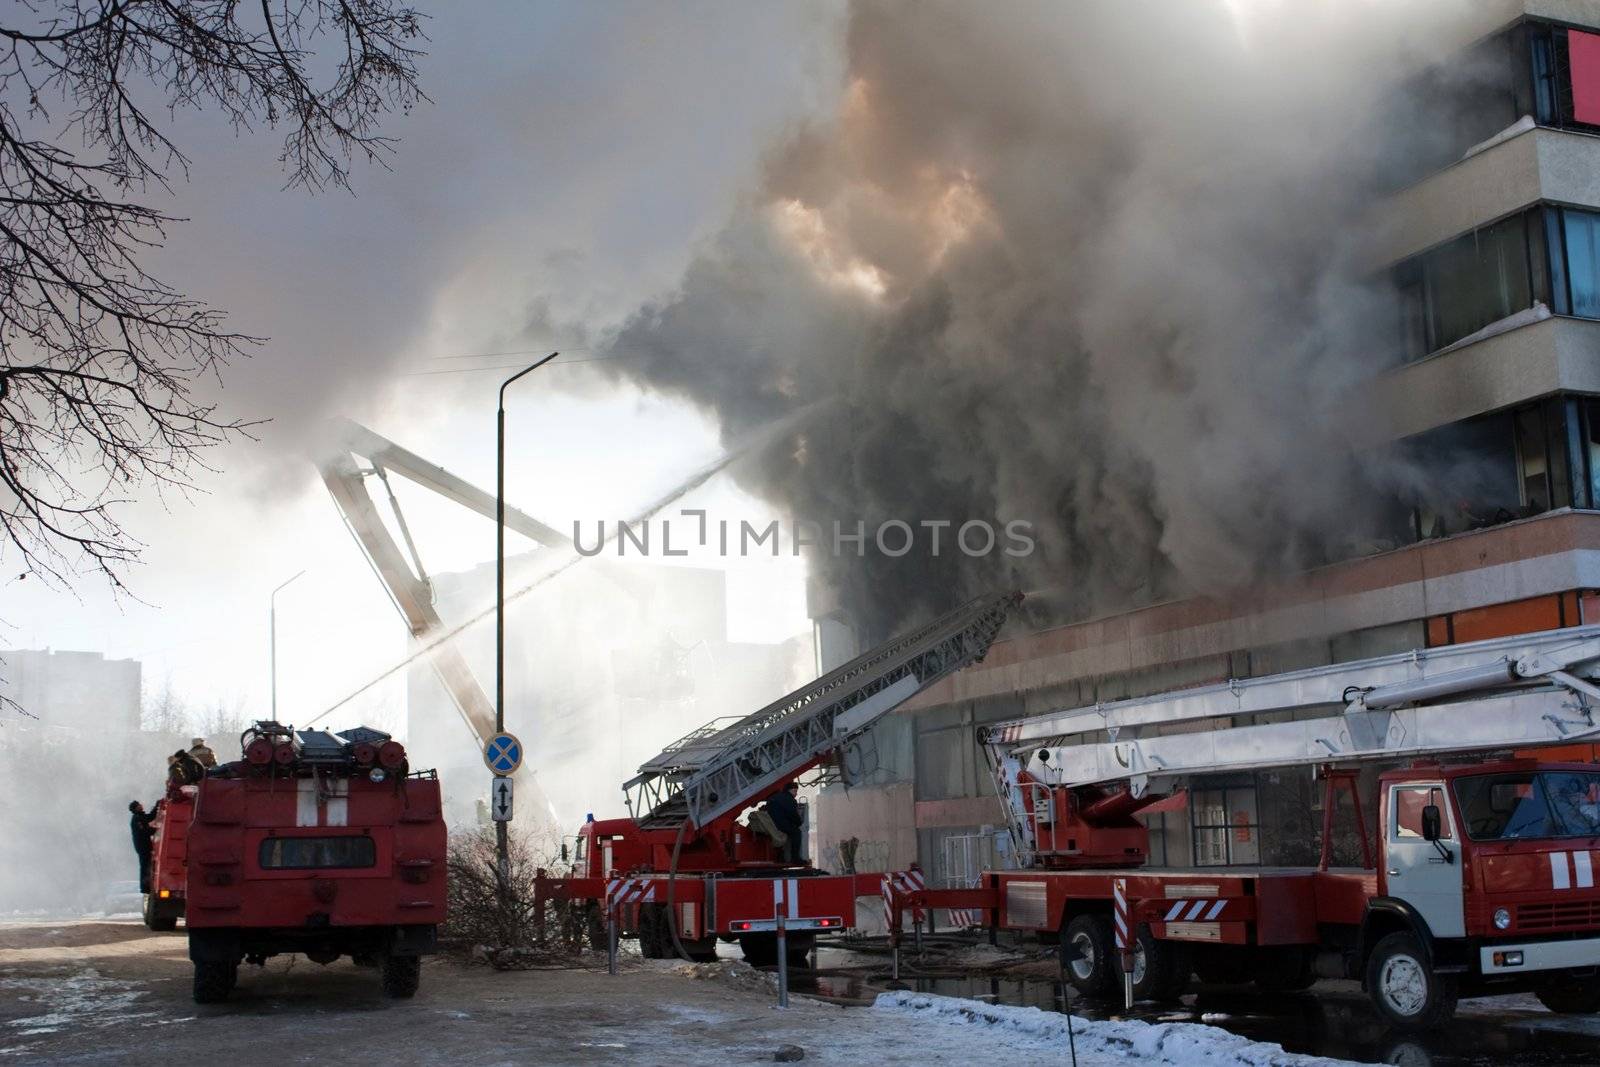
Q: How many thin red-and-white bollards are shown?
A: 2